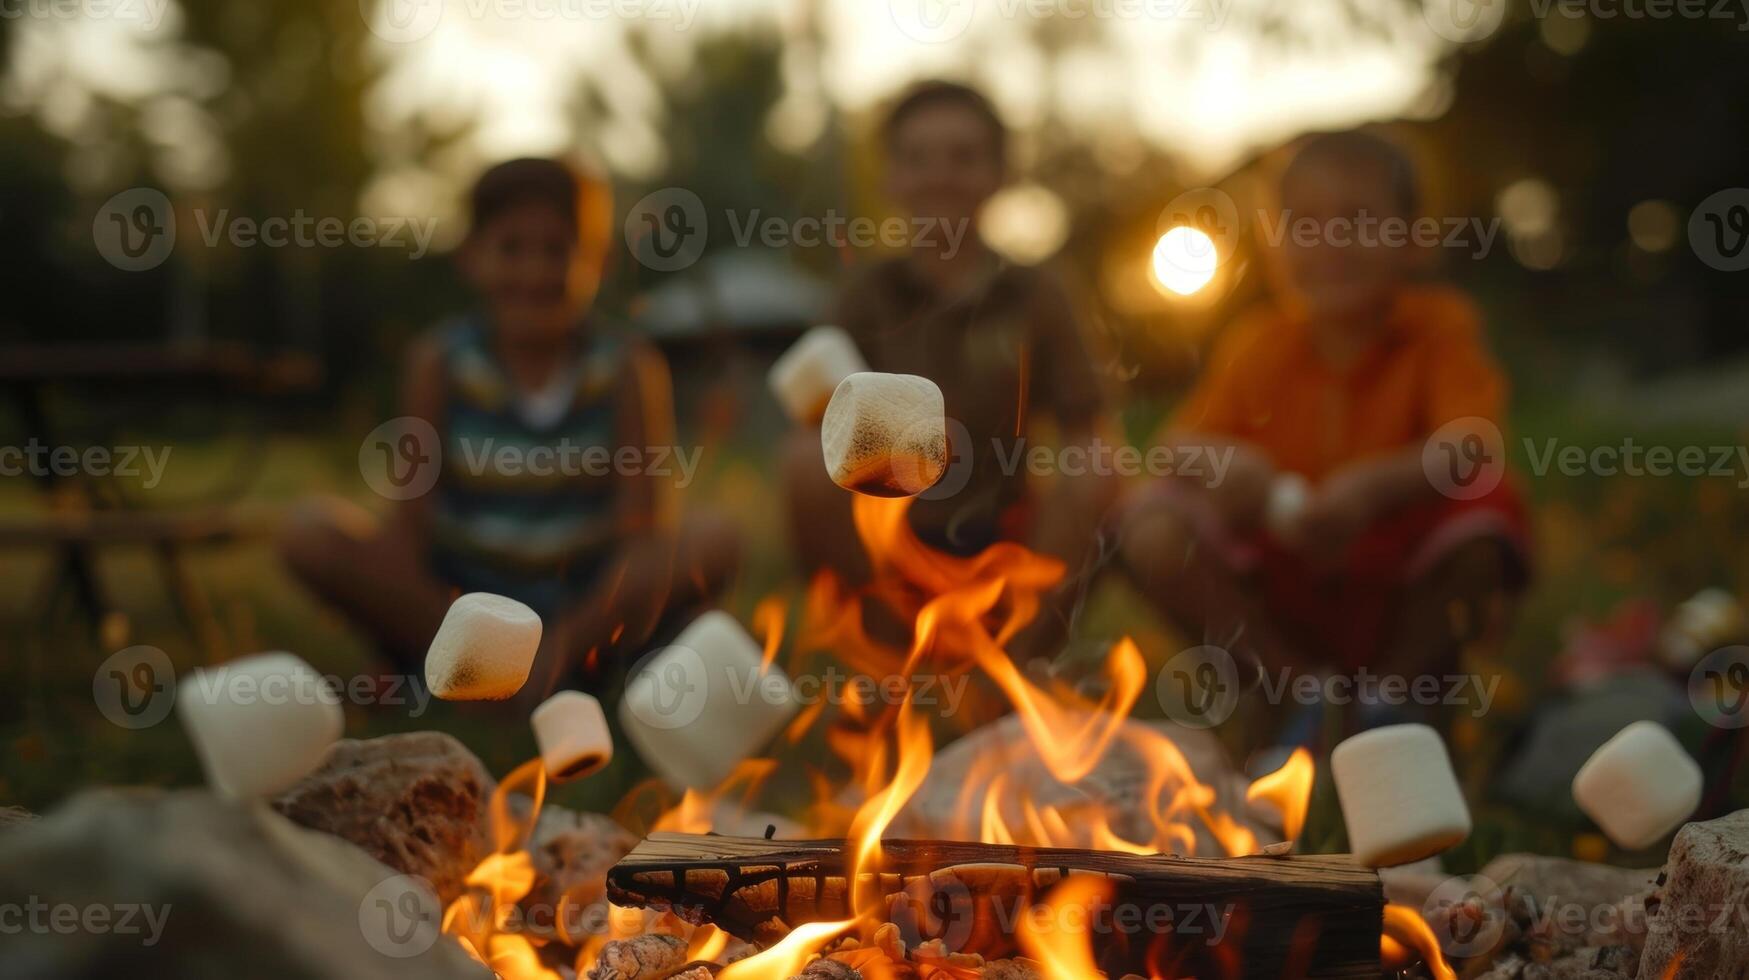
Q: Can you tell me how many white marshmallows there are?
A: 8